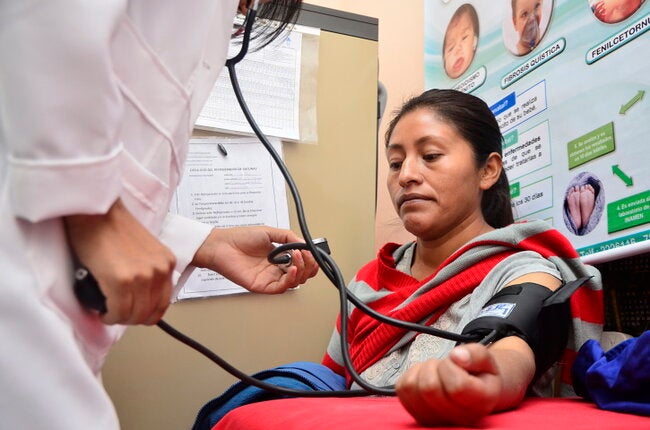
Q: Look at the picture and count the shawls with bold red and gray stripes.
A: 1